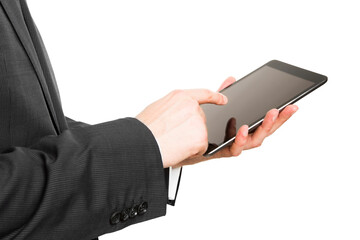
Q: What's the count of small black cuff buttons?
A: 4